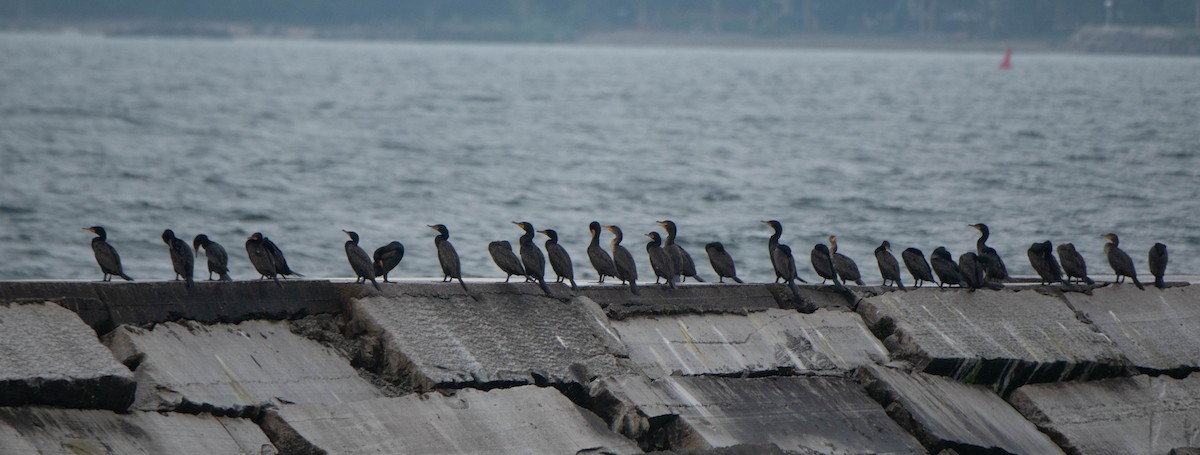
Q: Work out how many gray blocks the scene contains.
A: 11